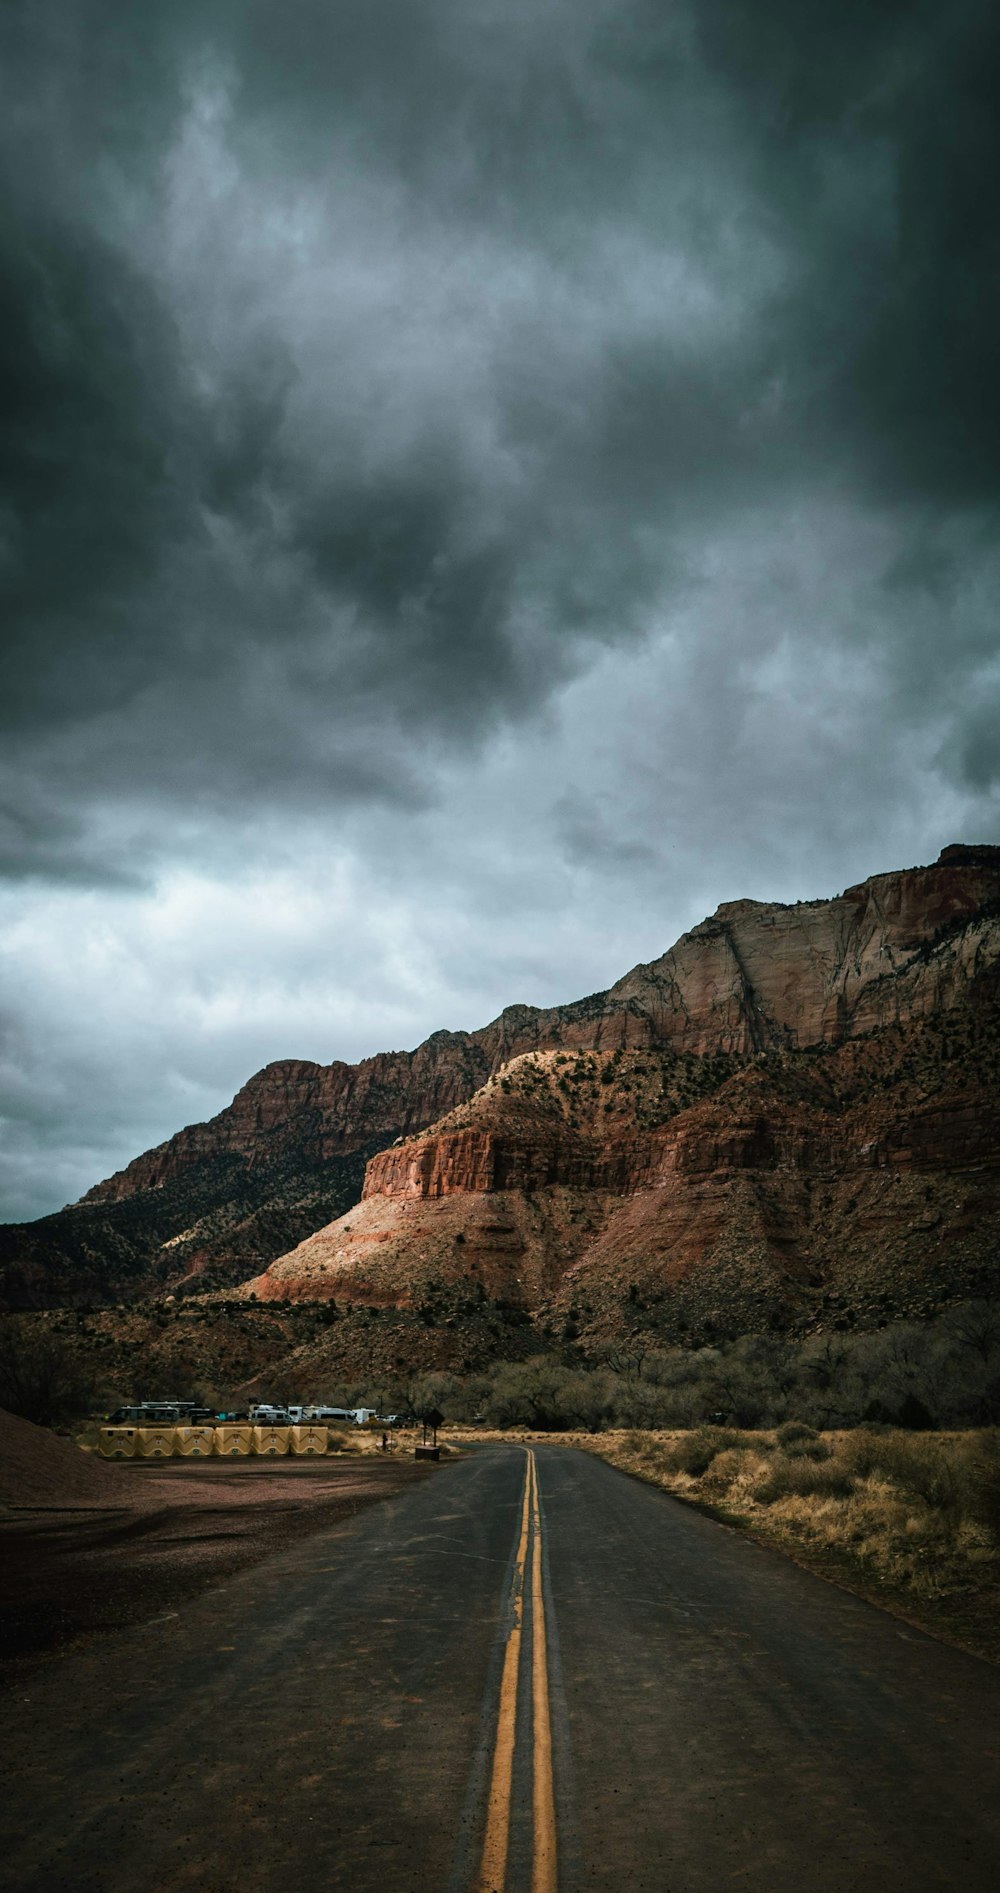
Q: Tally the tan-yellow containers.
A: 6